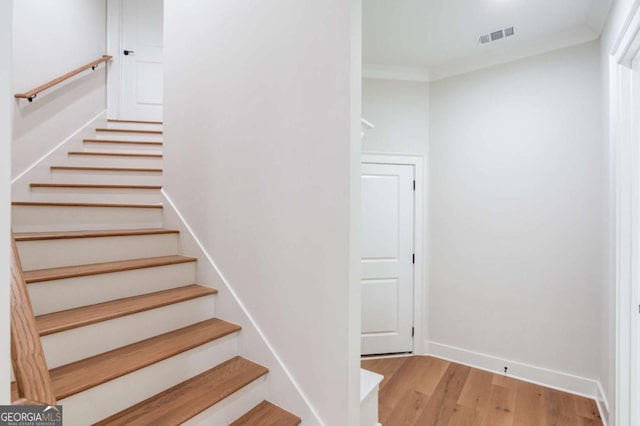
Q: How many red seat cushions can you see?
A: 0